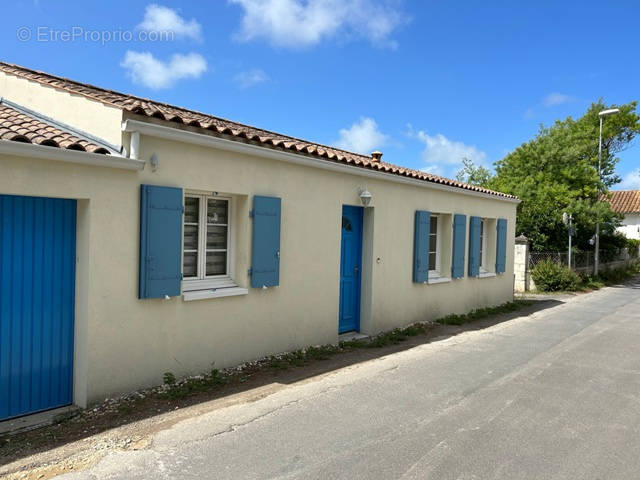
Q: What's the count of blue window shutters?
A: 6